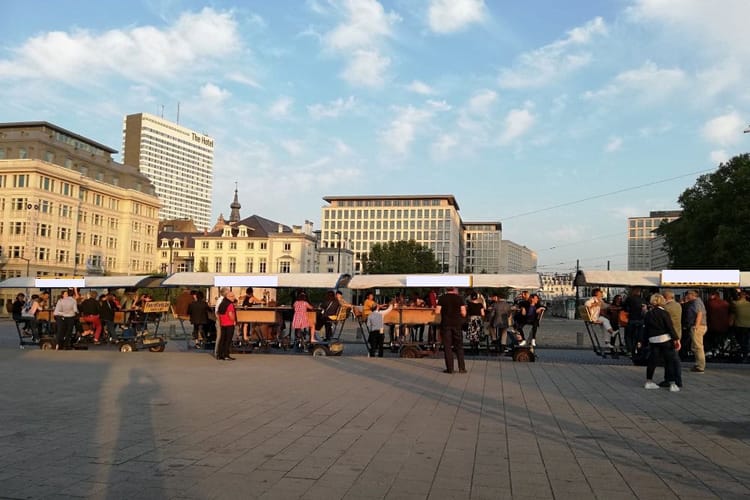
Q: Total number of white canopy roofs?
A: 4